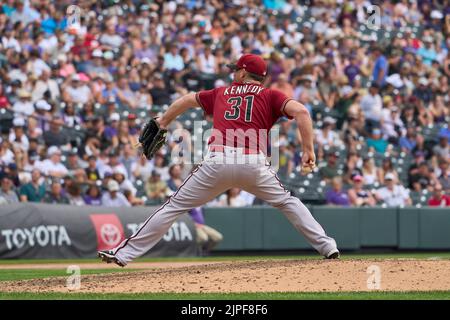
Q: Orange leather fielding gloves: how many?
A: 0